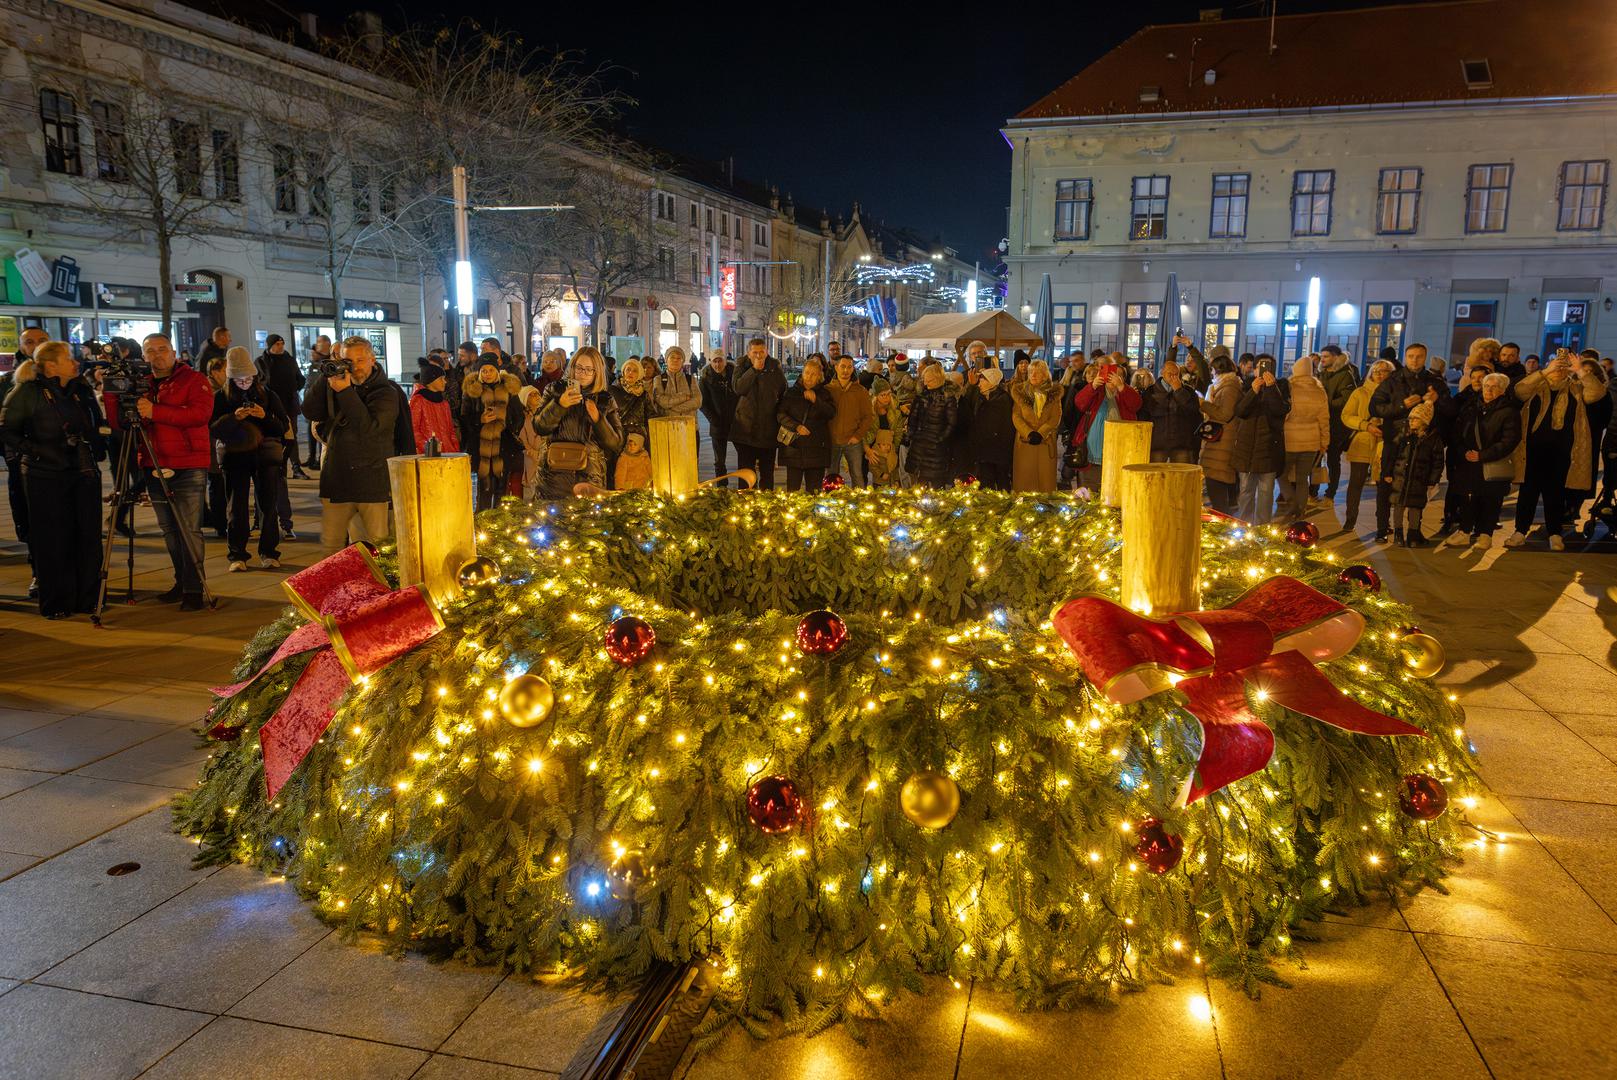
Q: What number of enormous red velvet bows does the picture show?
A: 2